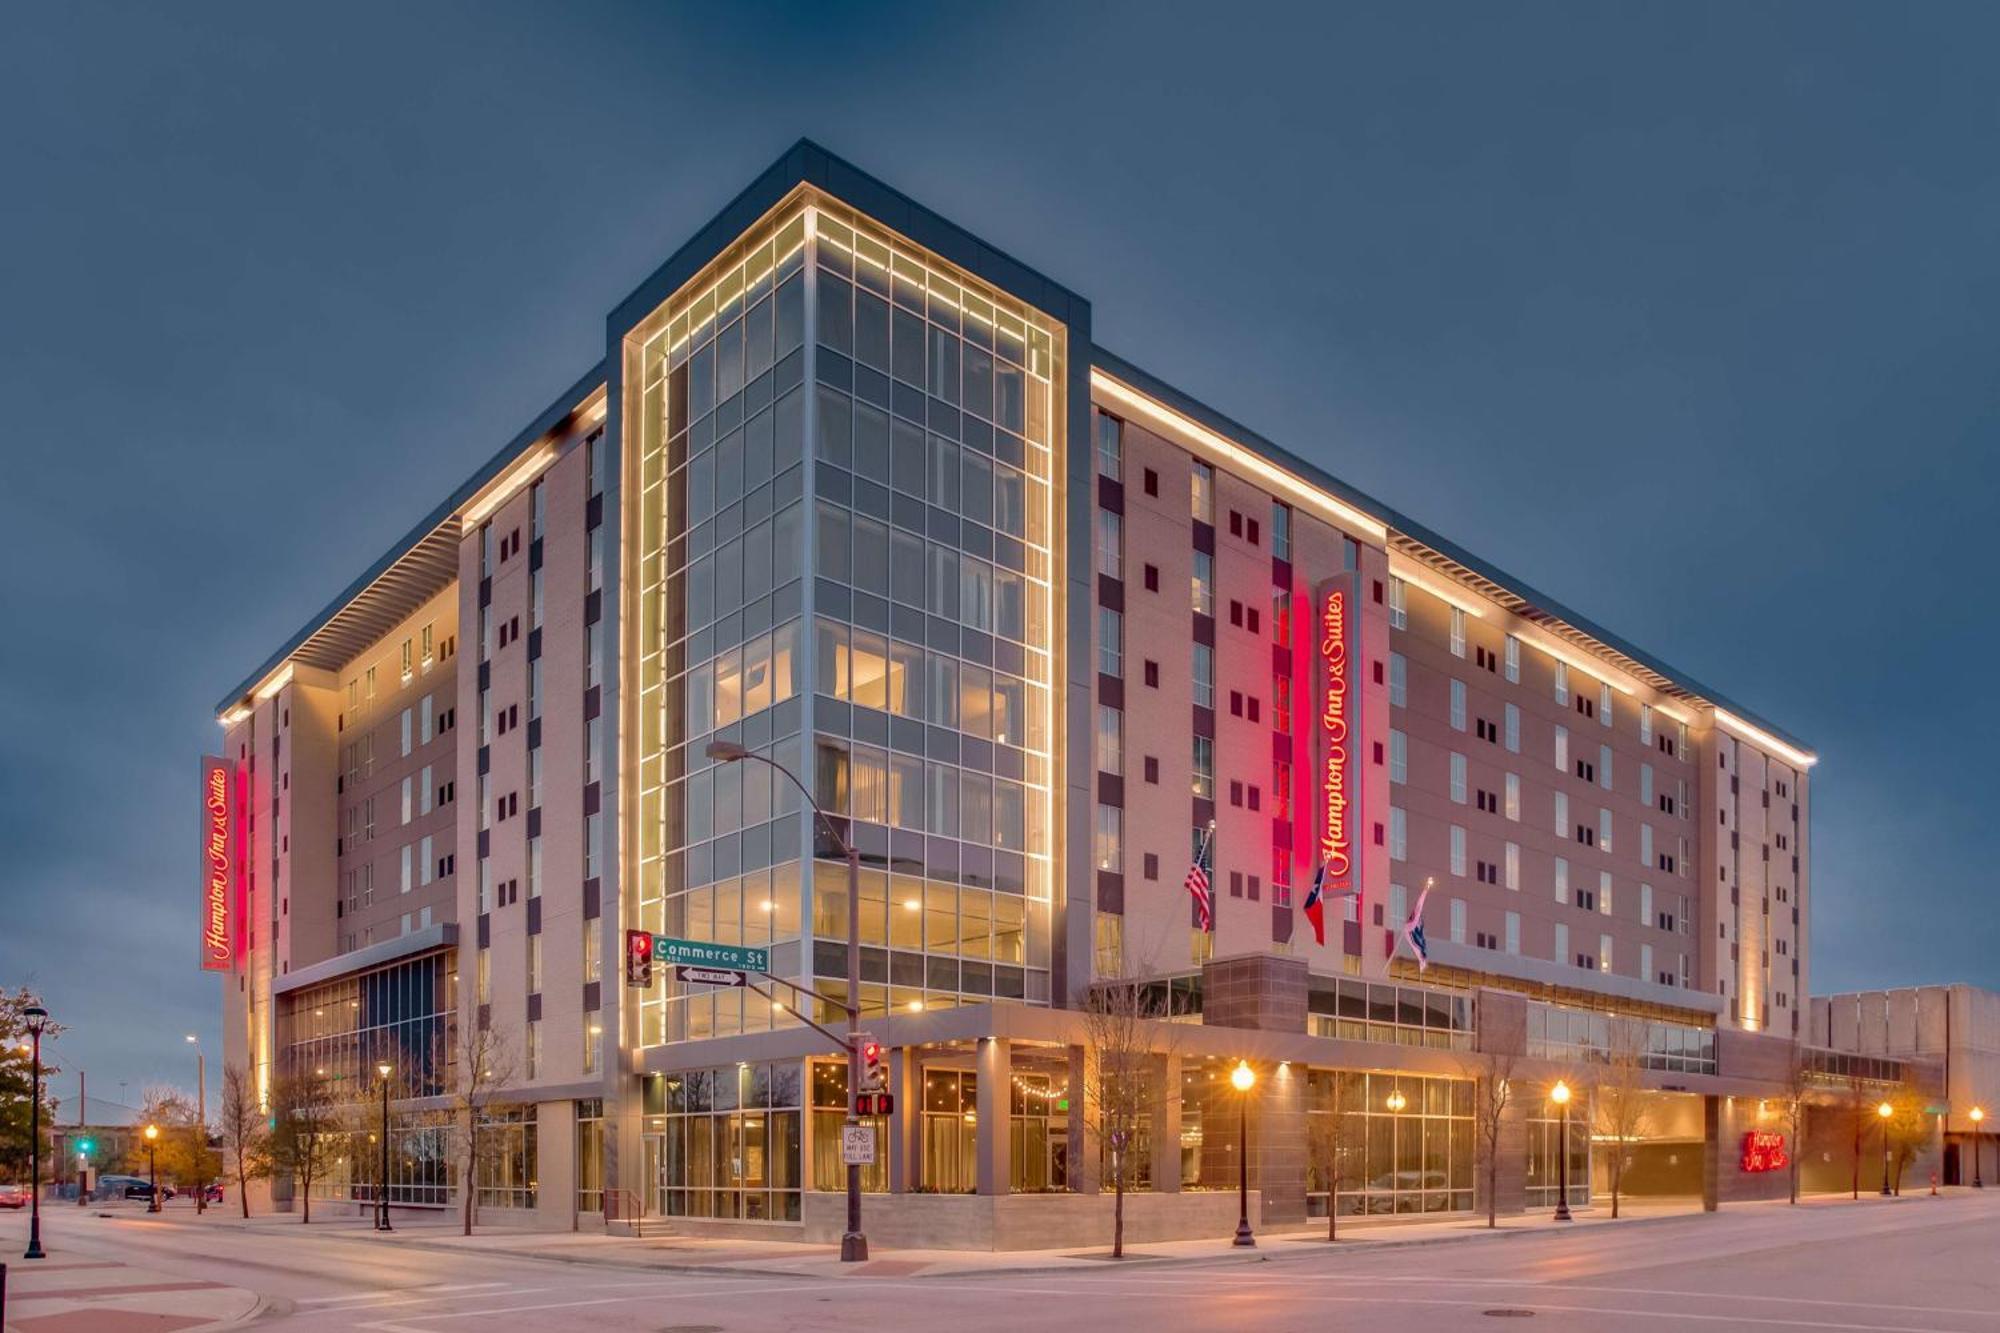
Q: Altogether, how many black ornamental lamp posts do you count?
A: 7